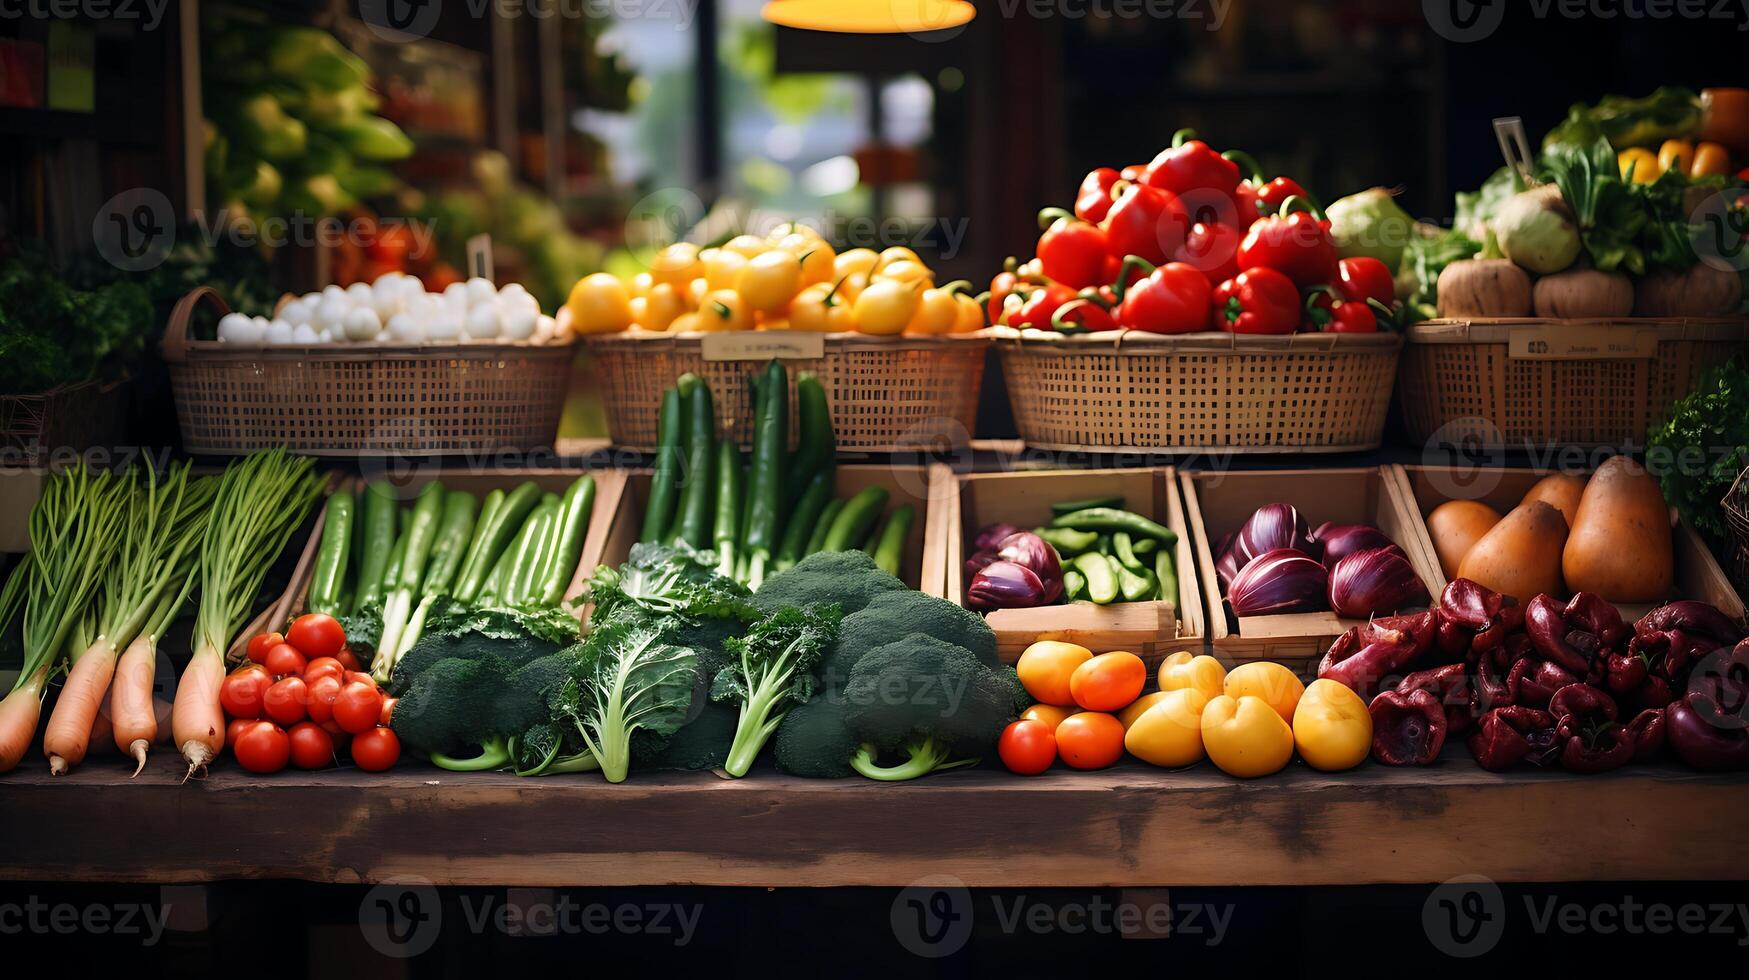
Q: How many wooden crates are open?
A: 5